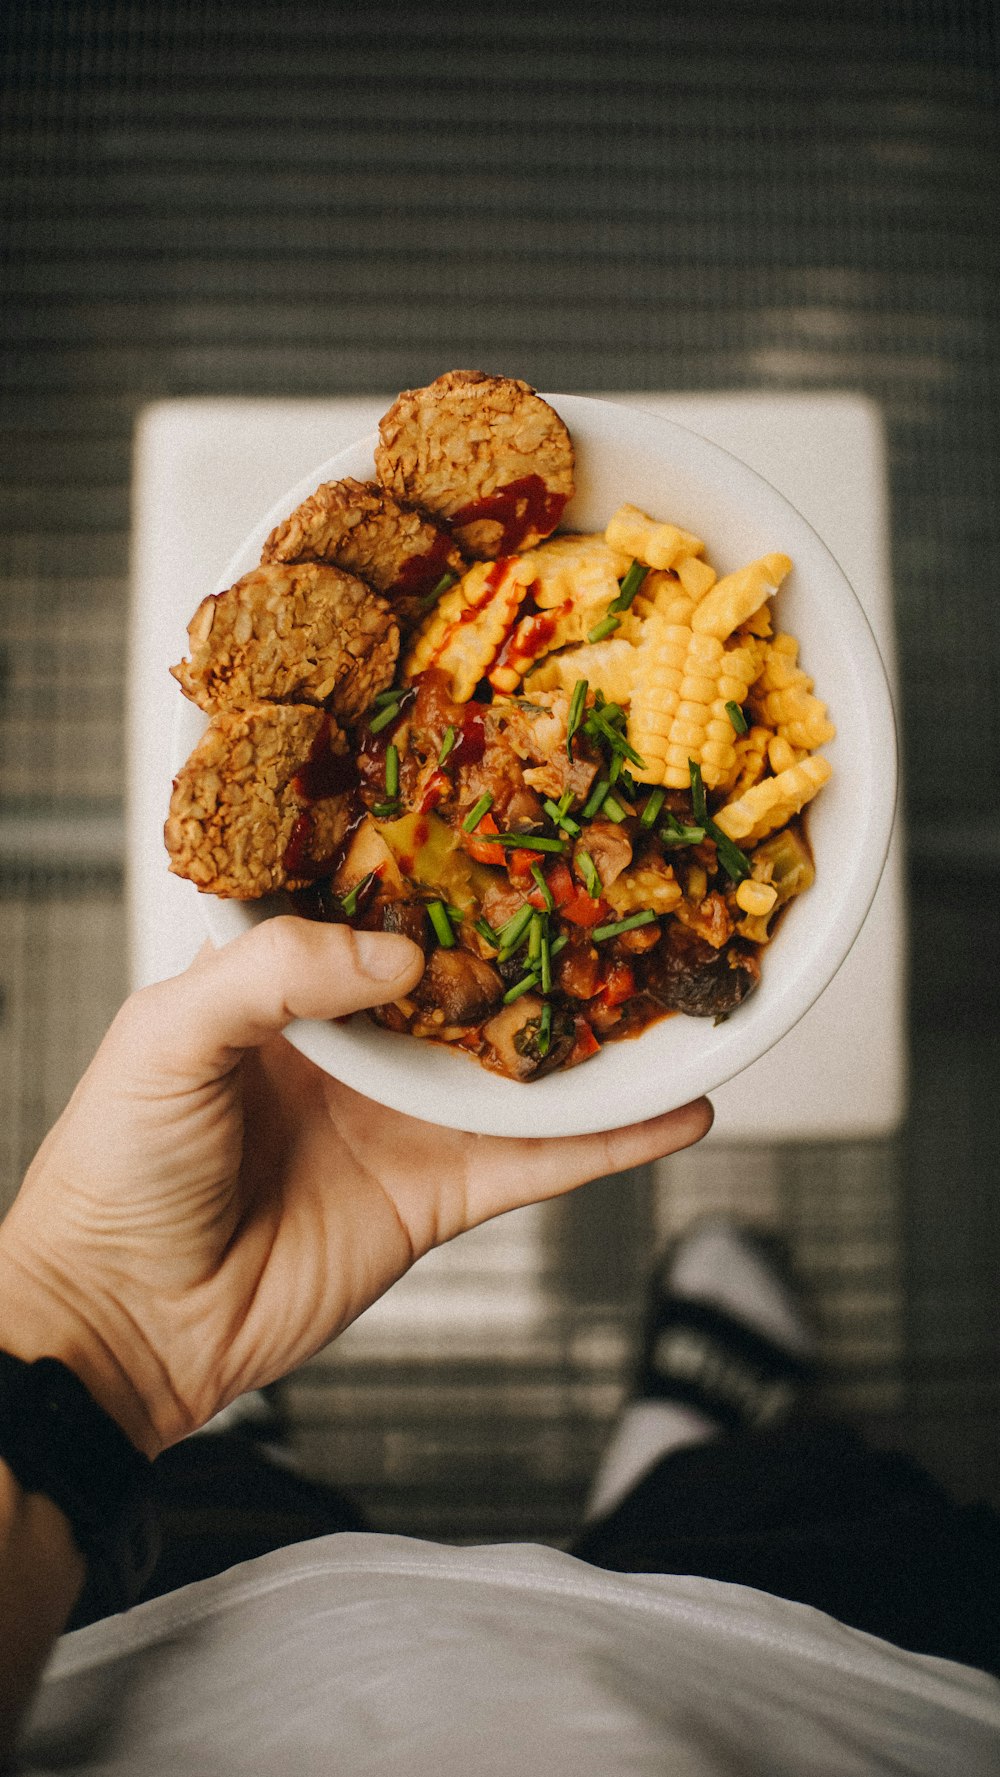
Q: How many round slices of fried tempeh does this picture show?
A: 4